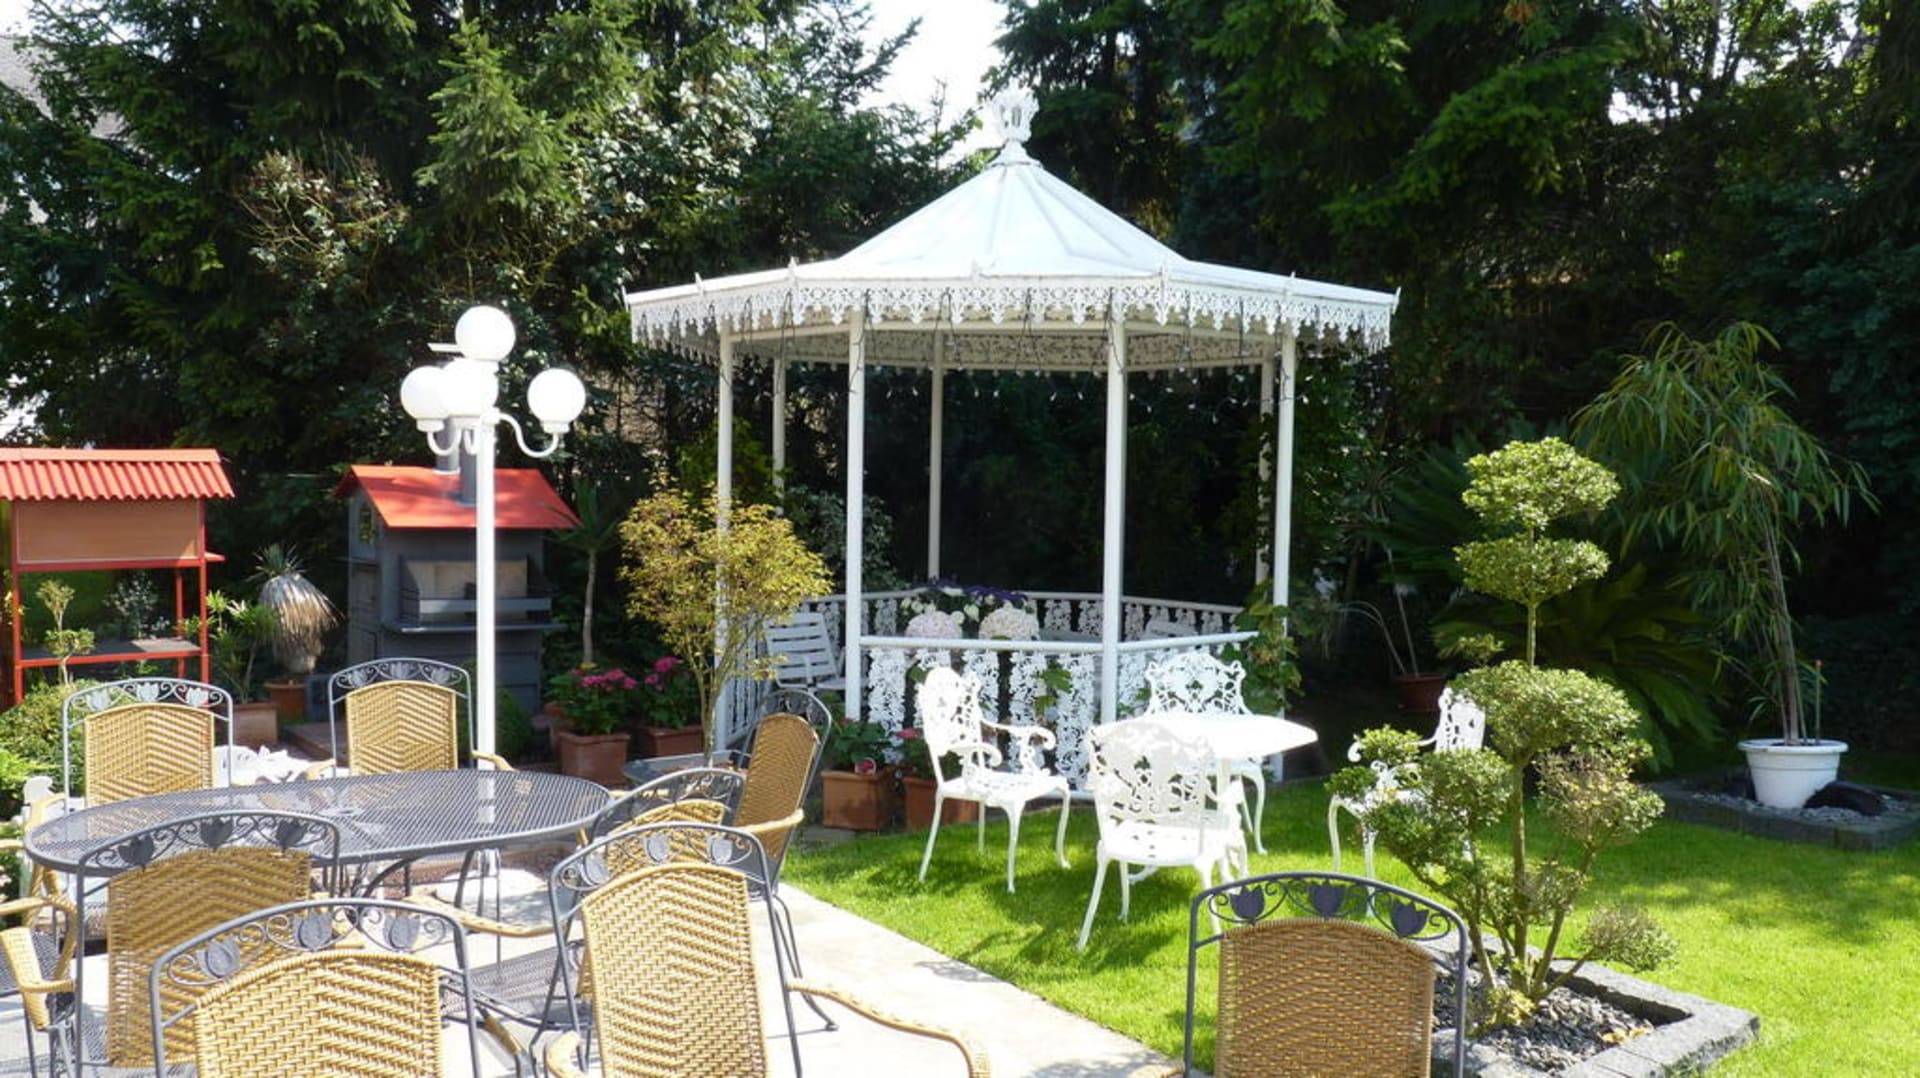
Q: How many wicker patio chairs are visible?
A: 9